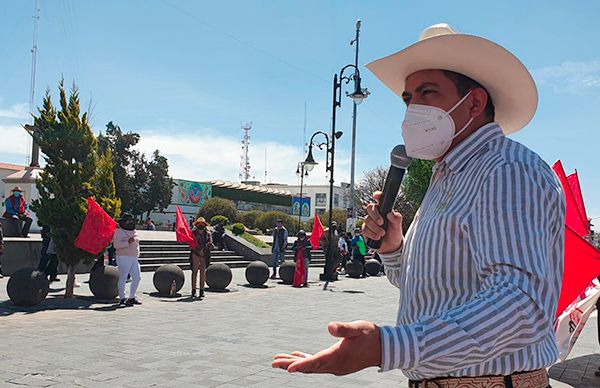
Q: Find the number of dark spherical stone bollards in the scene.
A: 8